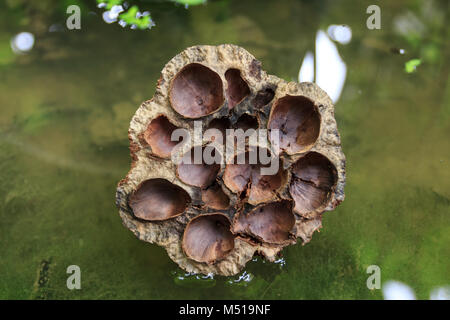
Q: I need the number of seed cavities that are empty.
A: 14